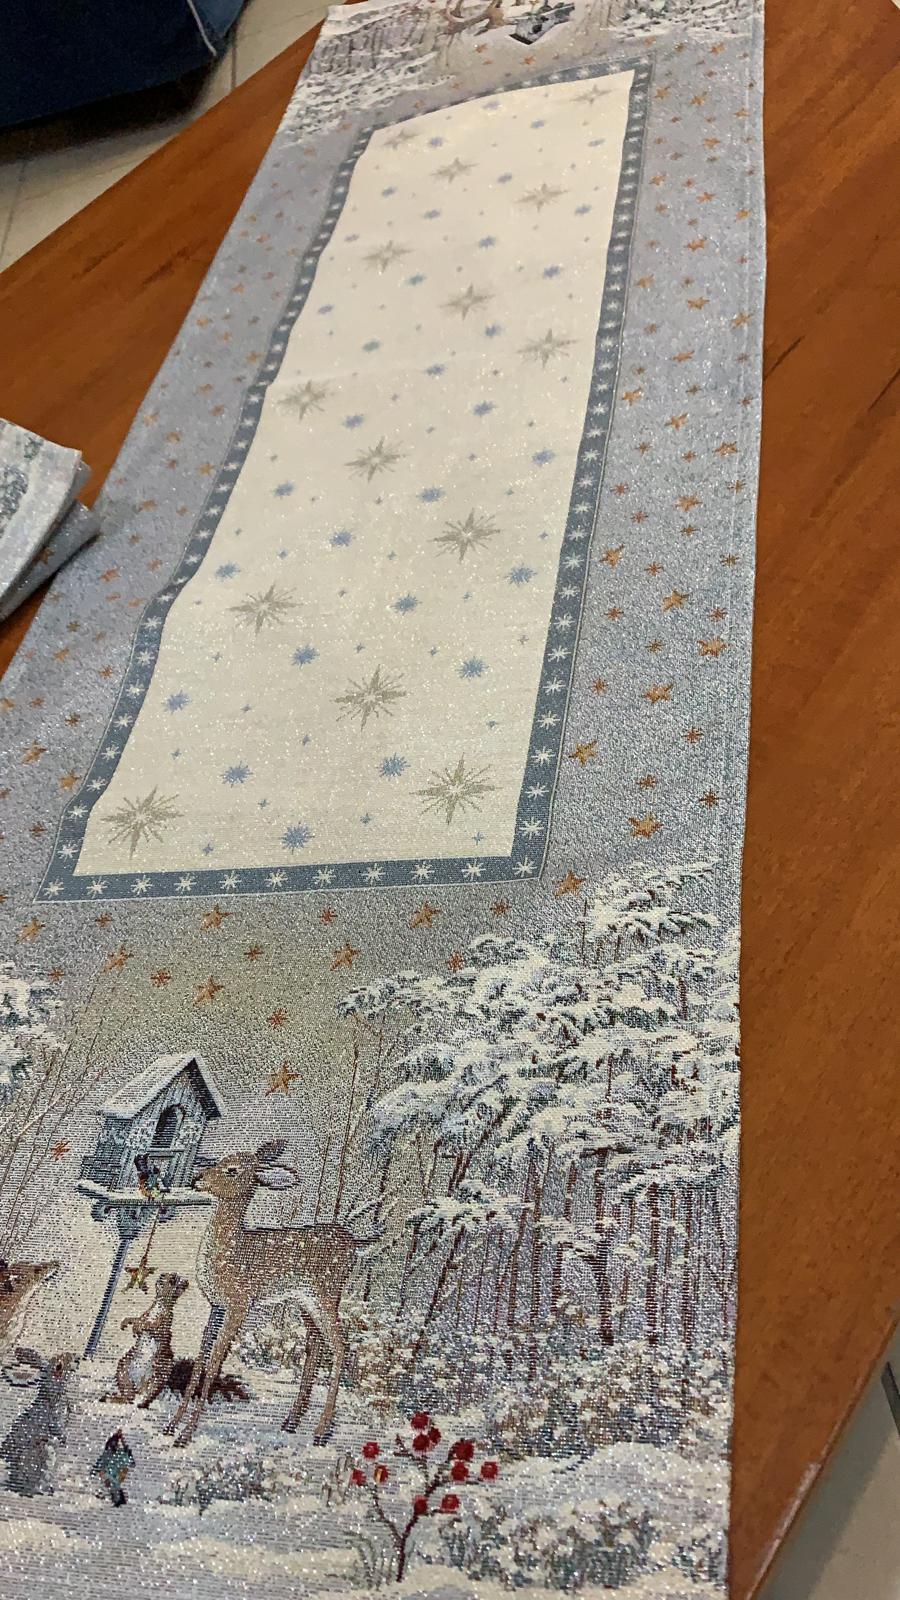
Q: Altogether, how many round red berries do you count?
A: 11